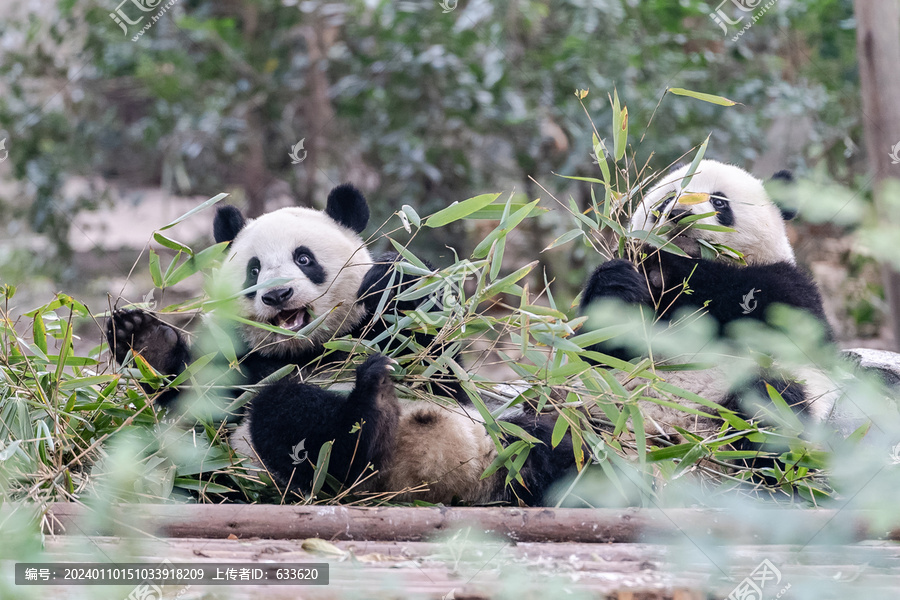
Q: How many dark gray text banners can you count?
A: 1